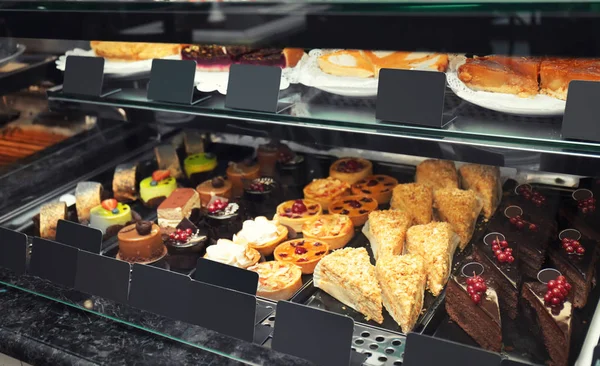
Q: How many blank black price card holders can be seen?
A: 15